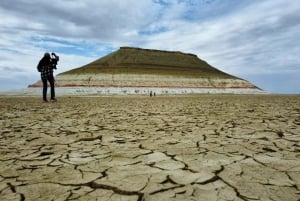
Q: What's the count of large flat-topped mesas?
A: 1